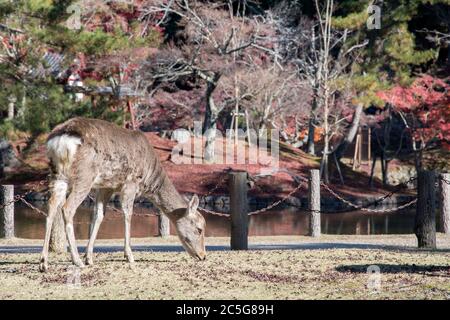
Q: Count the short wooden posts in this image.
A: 7